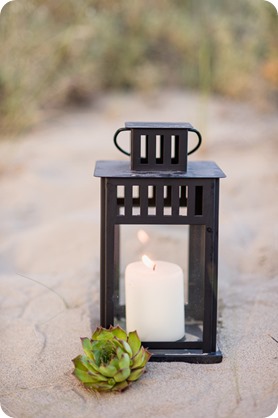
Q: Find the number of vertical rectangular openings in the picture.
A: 9